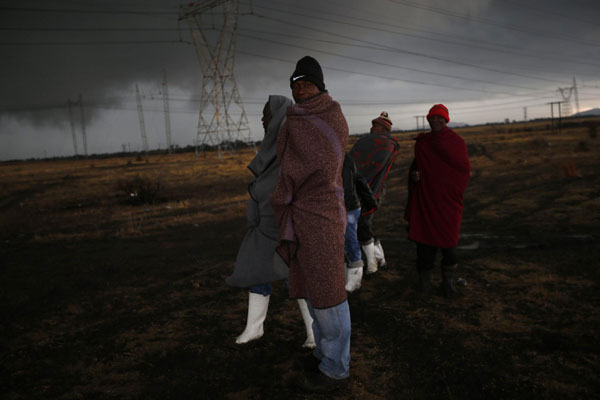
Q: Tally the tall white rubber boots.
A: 5